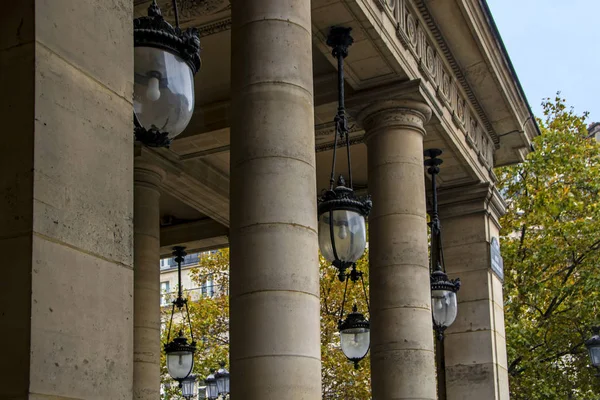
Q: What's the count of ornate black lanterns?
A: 5